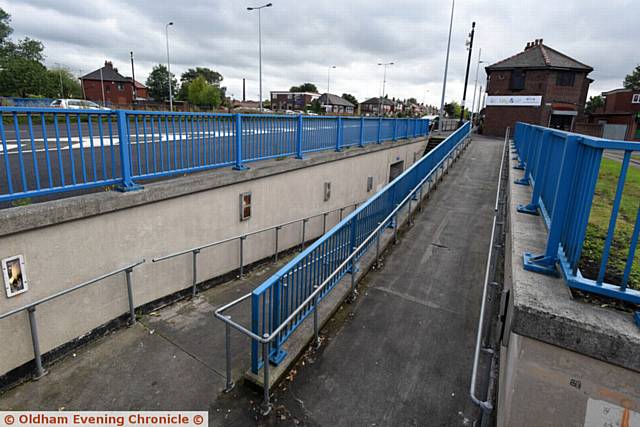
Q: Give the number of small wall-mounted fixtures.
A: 4